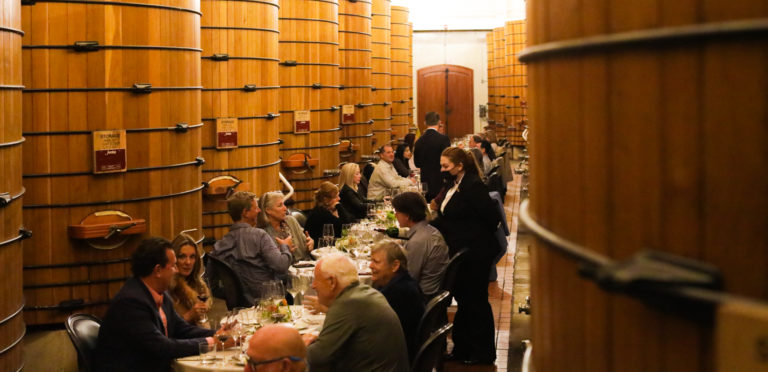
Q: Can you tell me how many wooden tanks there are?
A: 12